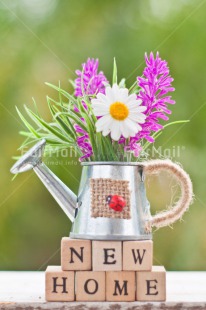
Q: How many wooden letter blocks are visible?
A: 7